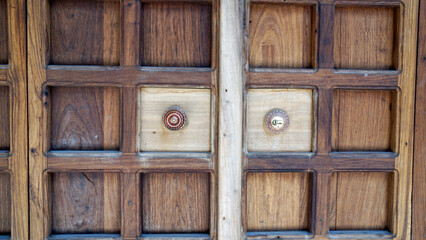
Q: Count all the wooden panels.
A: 12